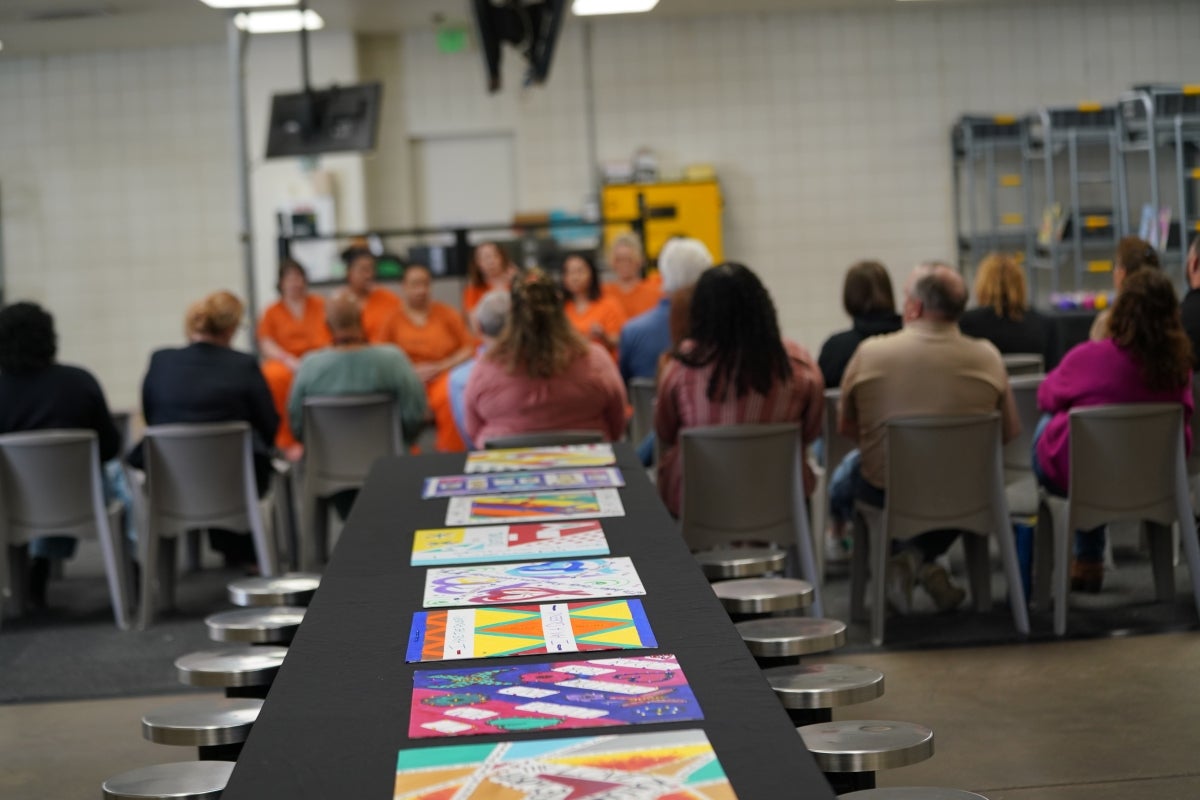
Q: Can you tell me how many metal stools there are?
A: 11